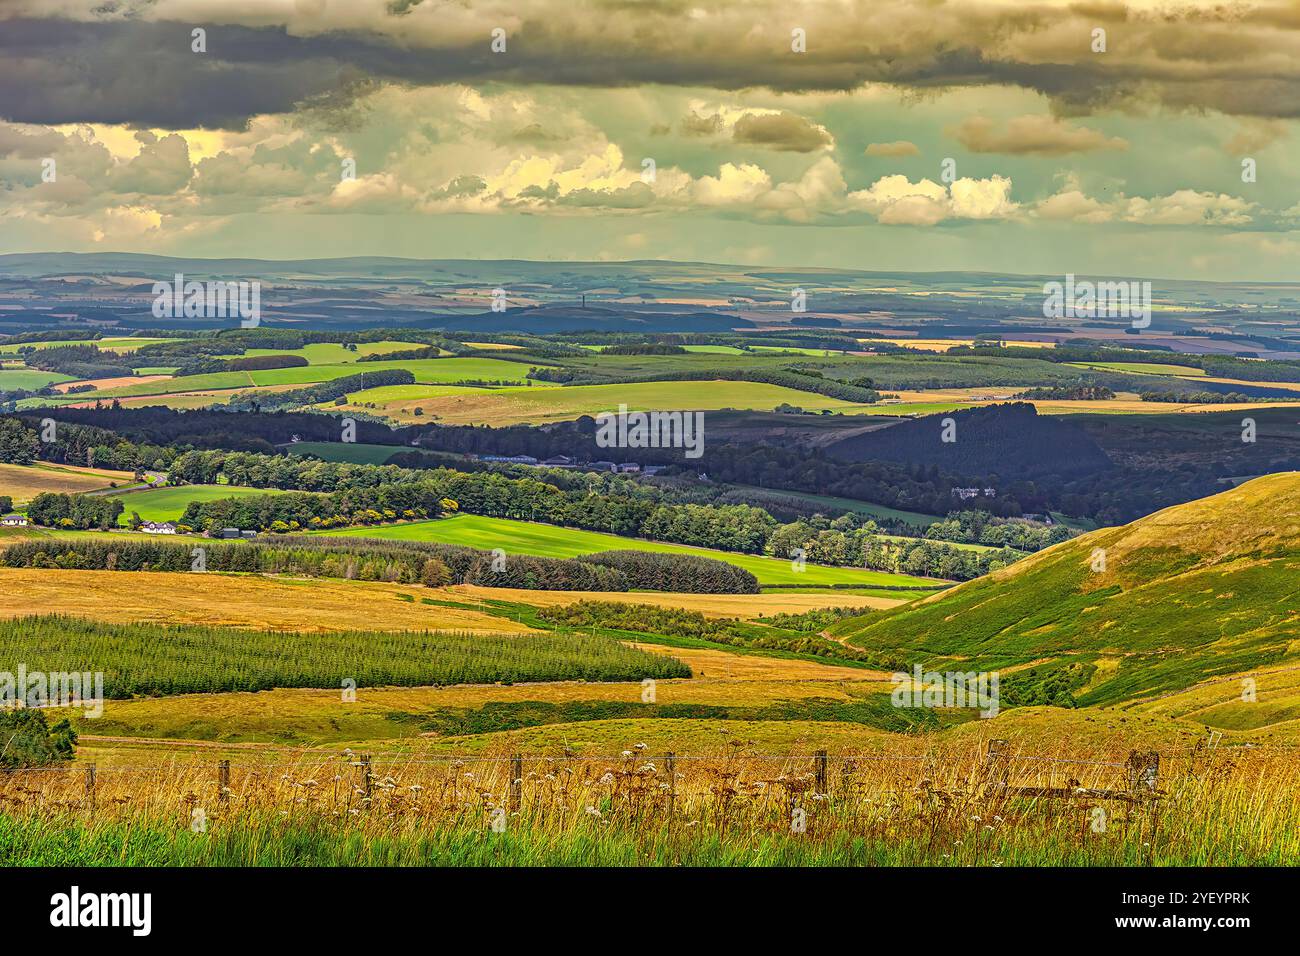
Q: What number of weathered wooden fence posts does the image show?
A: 8